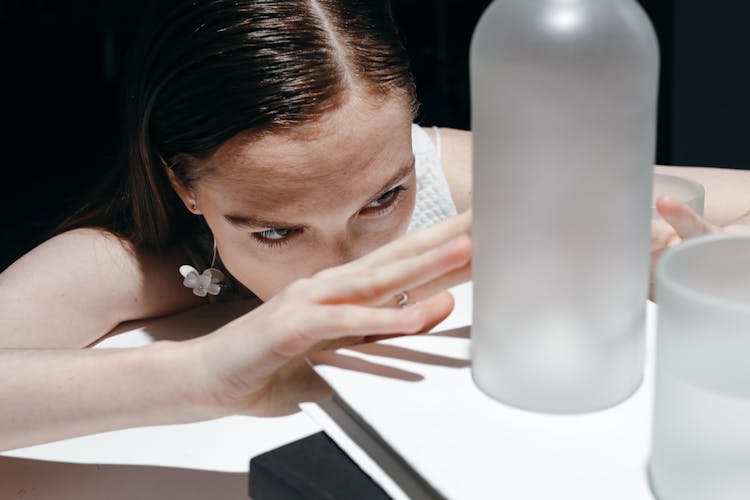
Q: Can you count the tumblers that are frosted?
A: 2